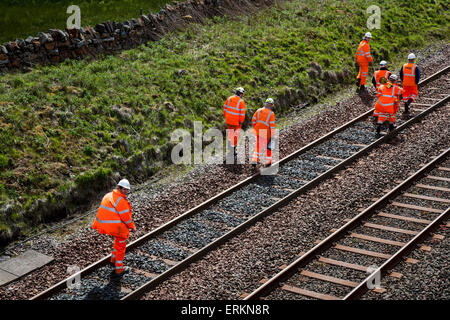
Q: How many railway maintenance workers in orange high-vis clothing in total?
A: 7